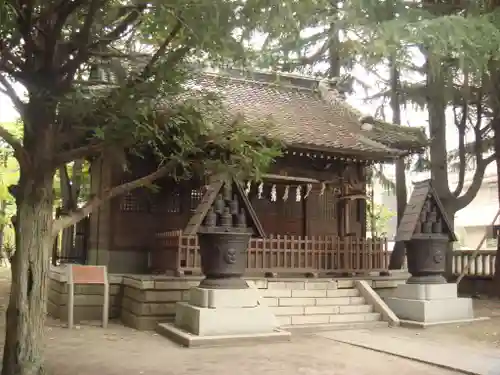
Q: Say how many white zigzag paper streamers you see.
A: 7